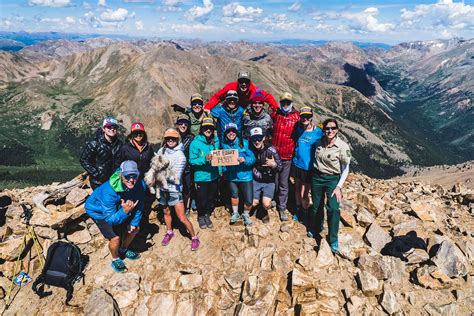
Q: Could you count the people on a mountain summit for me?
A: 15